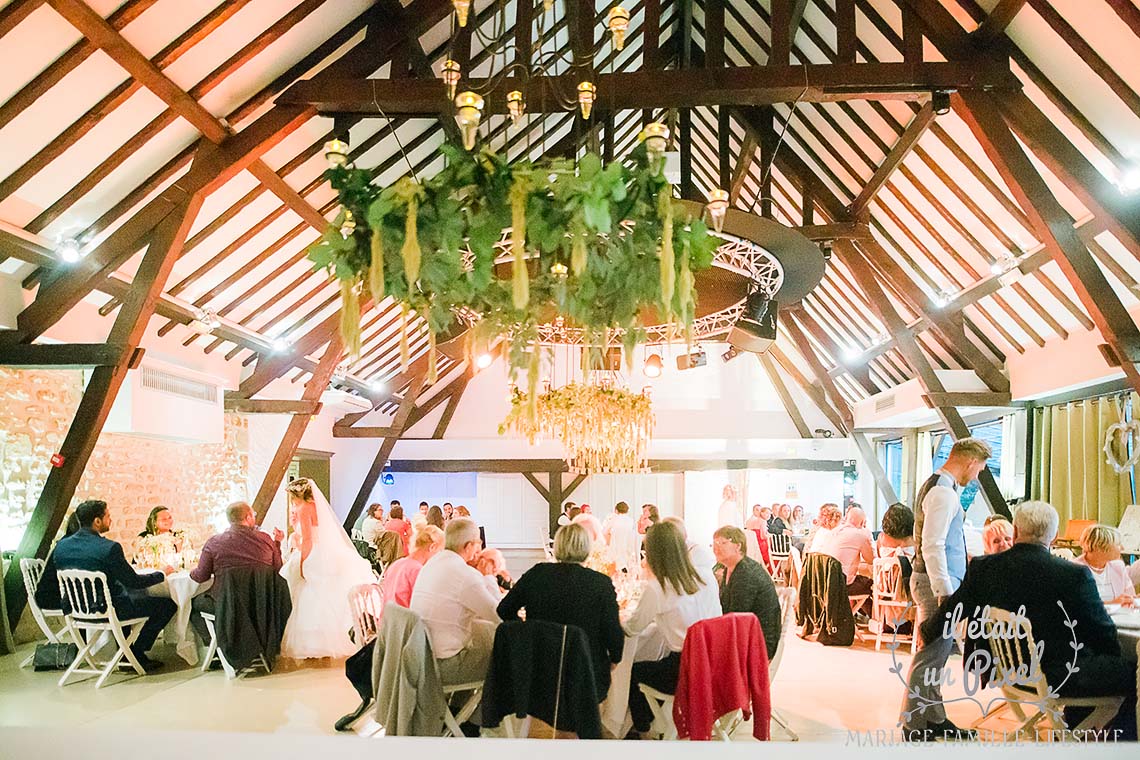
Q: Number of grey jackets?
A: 1